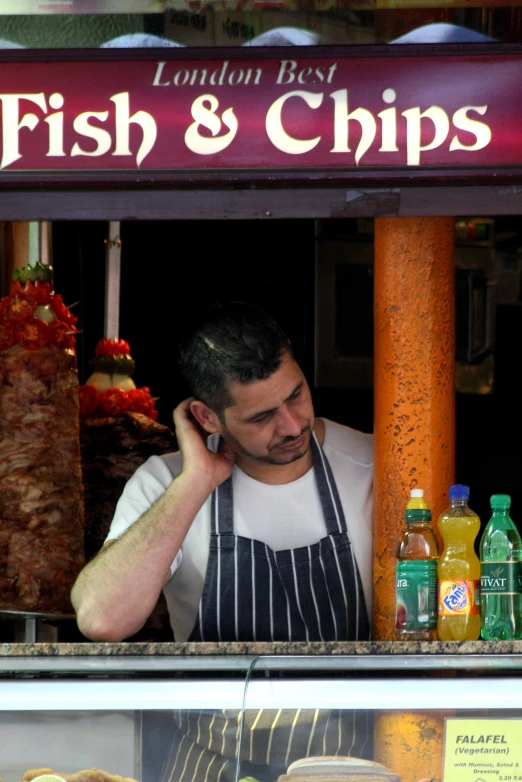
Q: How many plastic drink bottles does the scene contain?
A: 3